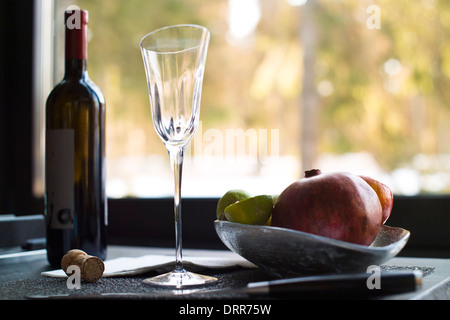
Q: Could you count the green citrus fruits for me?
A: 2